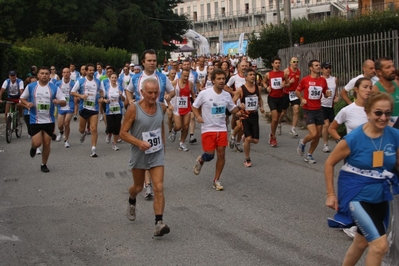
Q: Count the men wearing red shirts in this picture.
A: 4